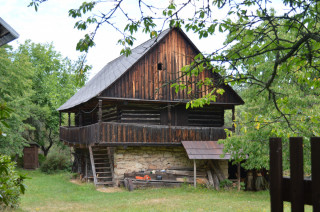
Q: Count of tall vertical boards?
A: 3